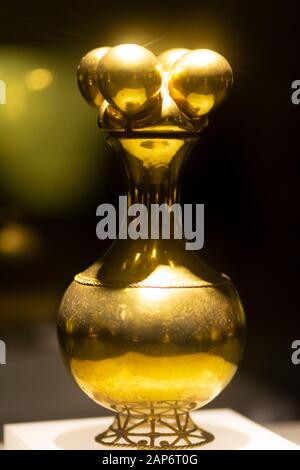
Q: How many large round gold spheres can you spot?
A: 4